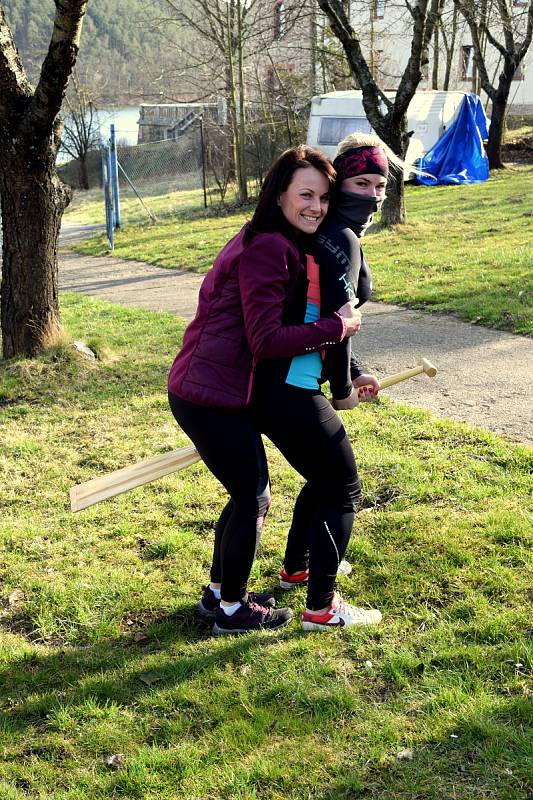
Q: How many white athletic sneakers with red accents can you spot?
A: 2